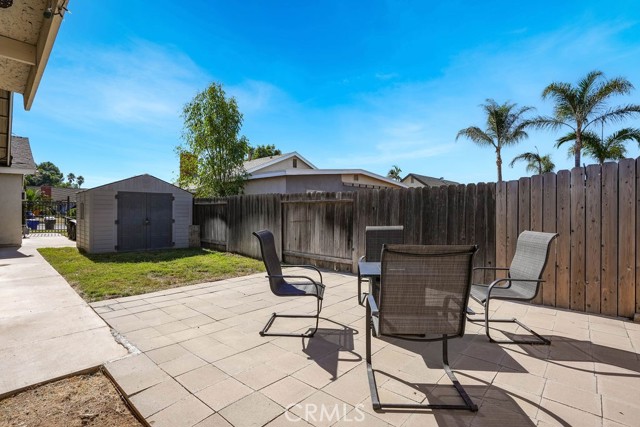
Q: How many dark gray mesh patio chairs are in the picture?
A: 4